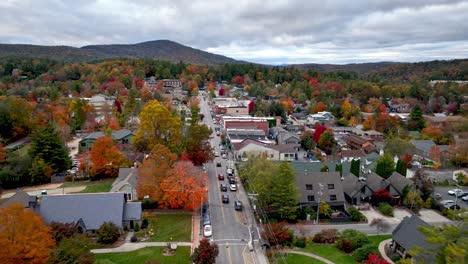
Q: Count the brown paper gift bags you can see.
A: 0